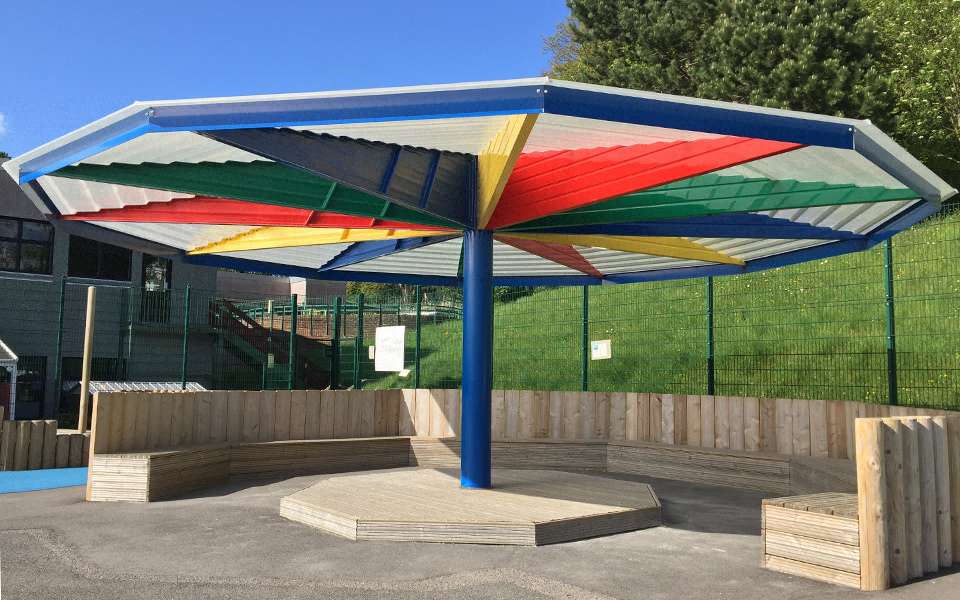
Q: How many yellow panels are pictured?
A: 3